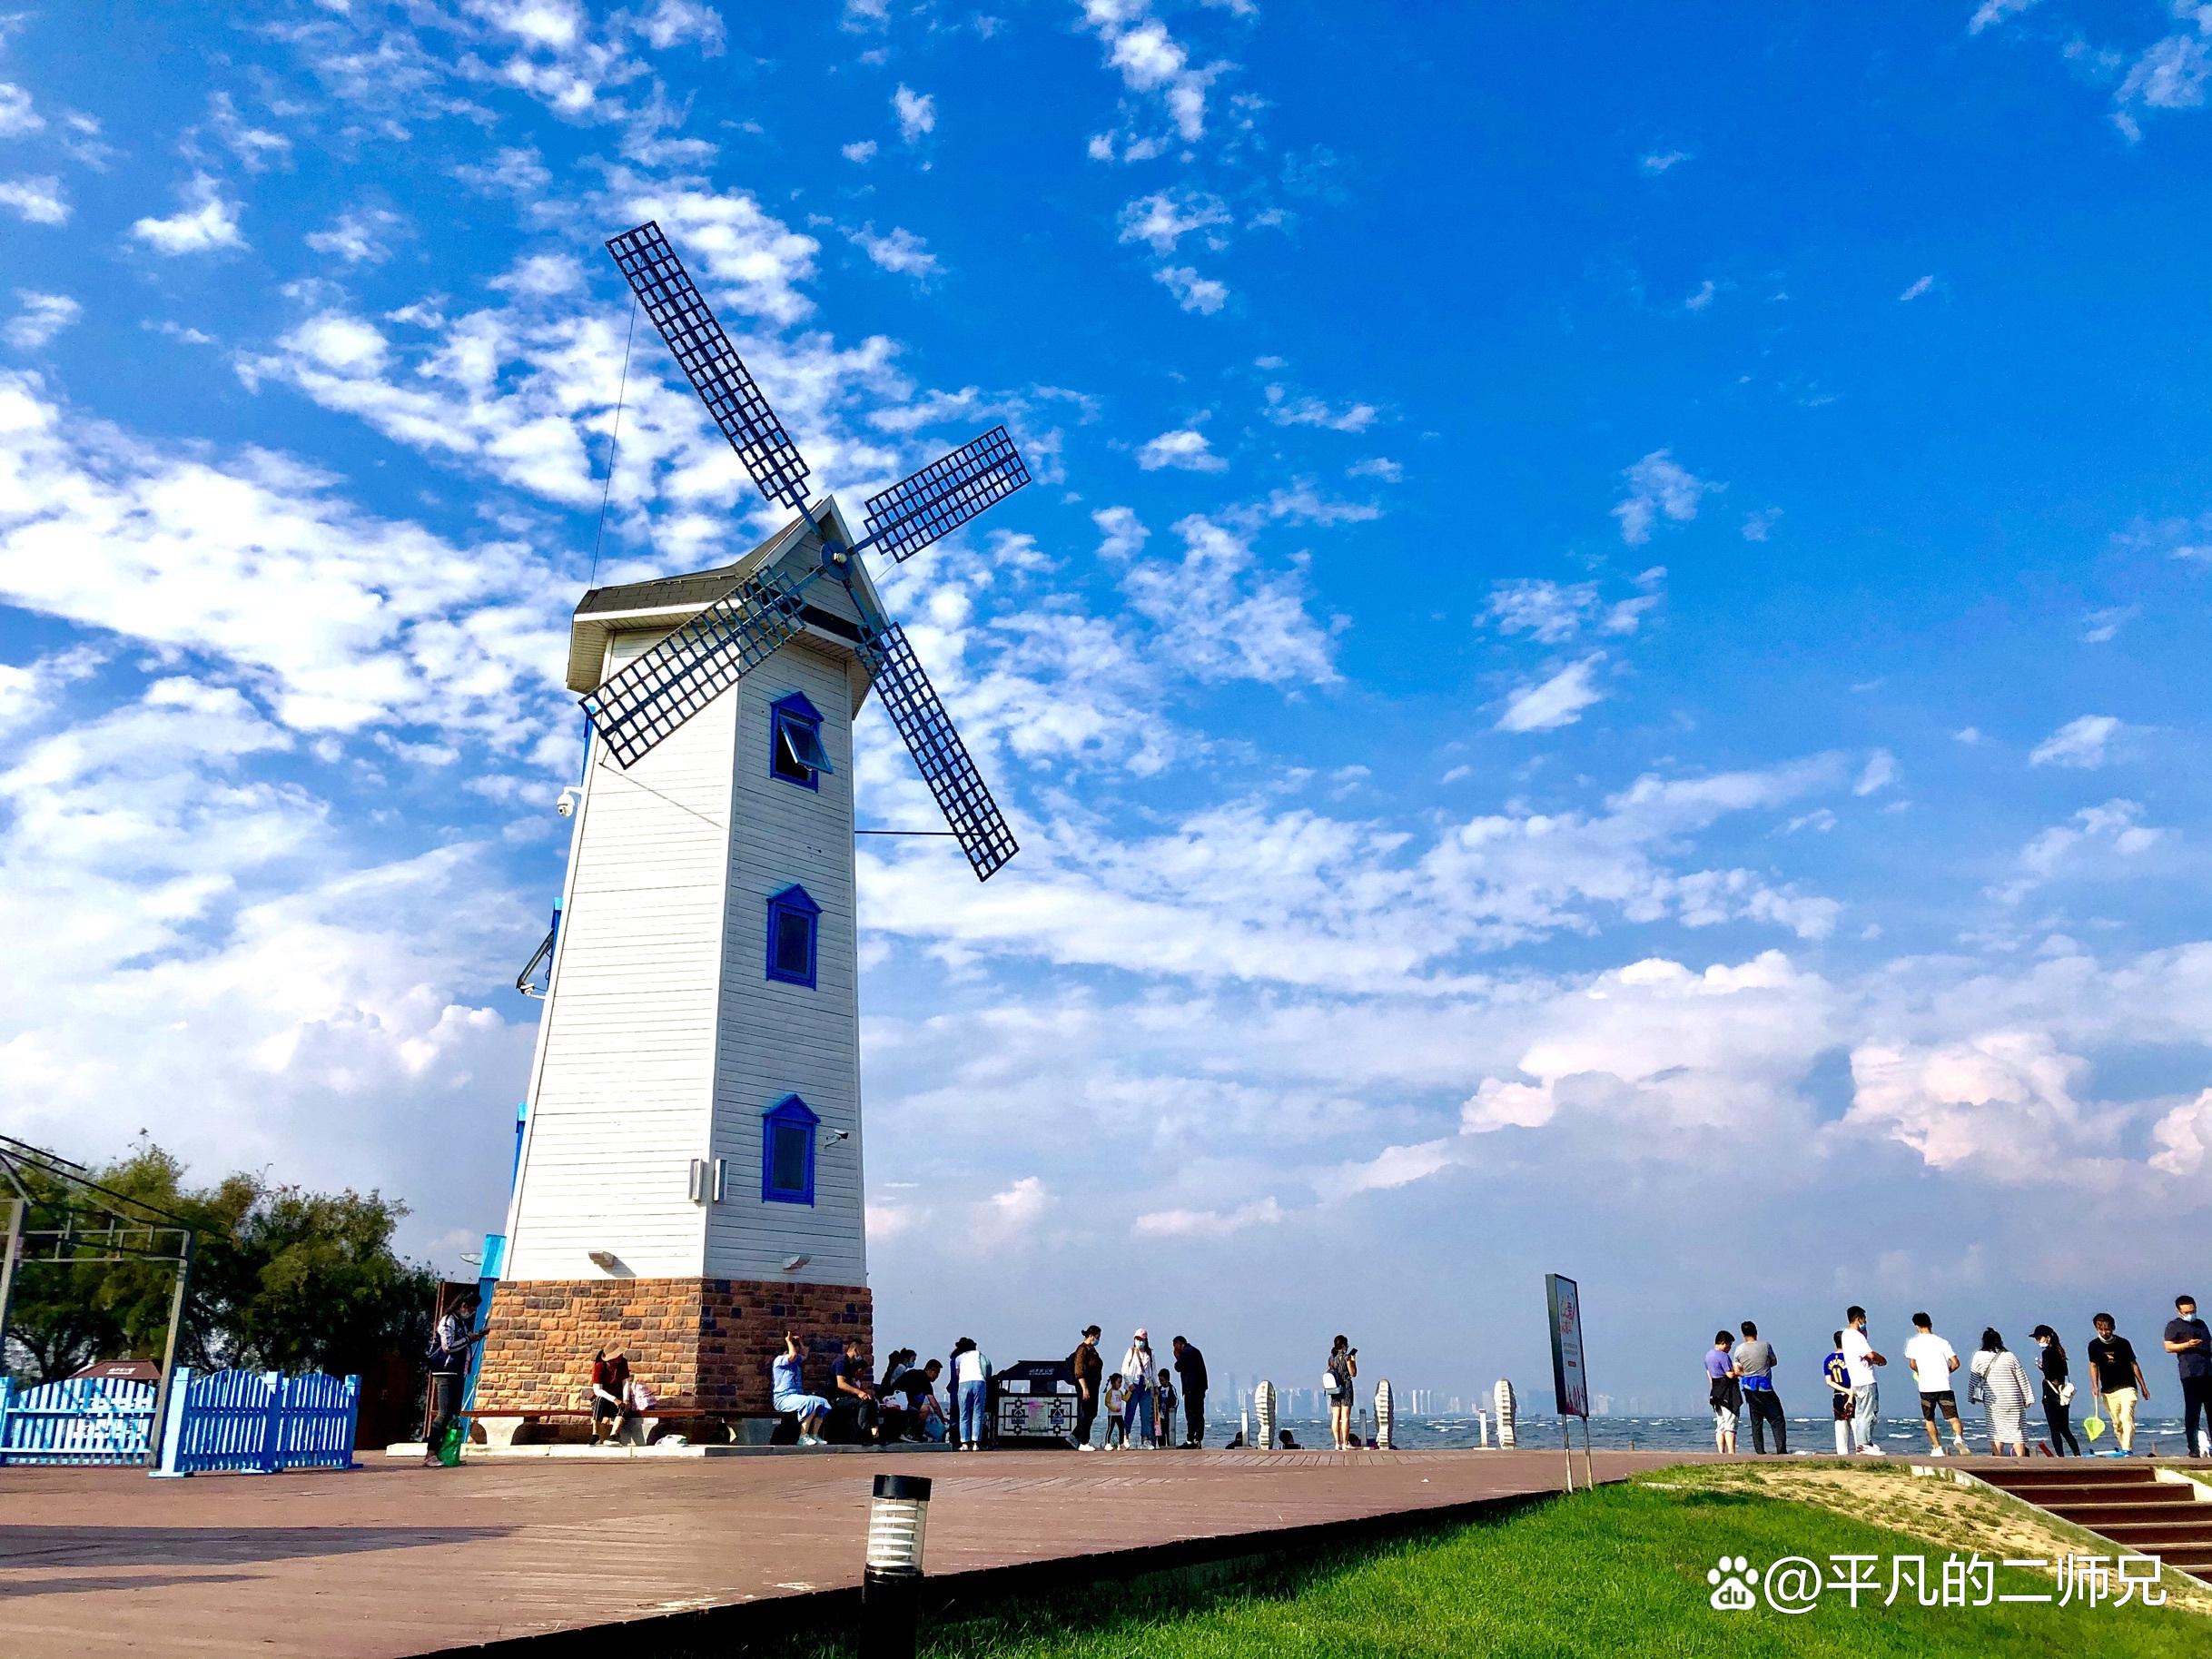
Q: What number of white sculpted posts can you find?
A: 3